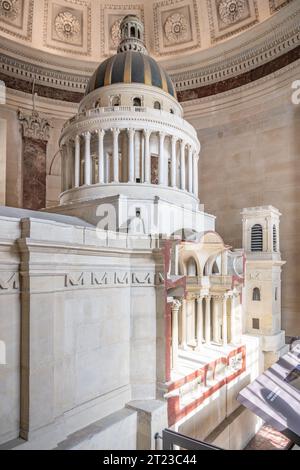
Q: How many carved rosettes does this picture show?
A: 5